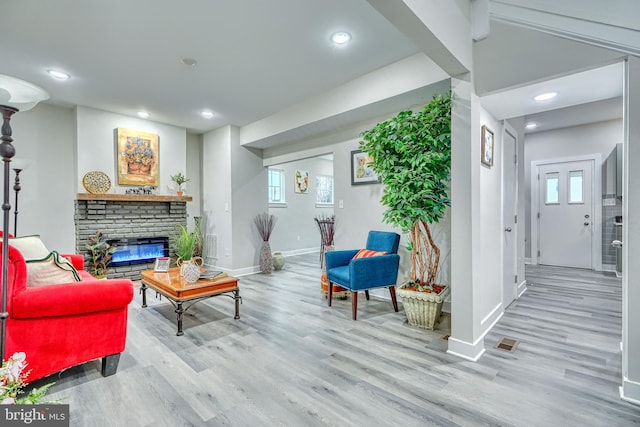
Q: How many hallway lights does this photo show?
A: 2